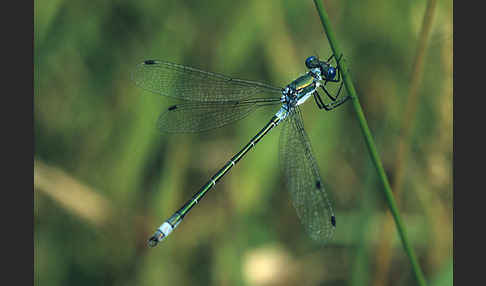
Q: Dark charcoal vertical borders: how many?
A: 2